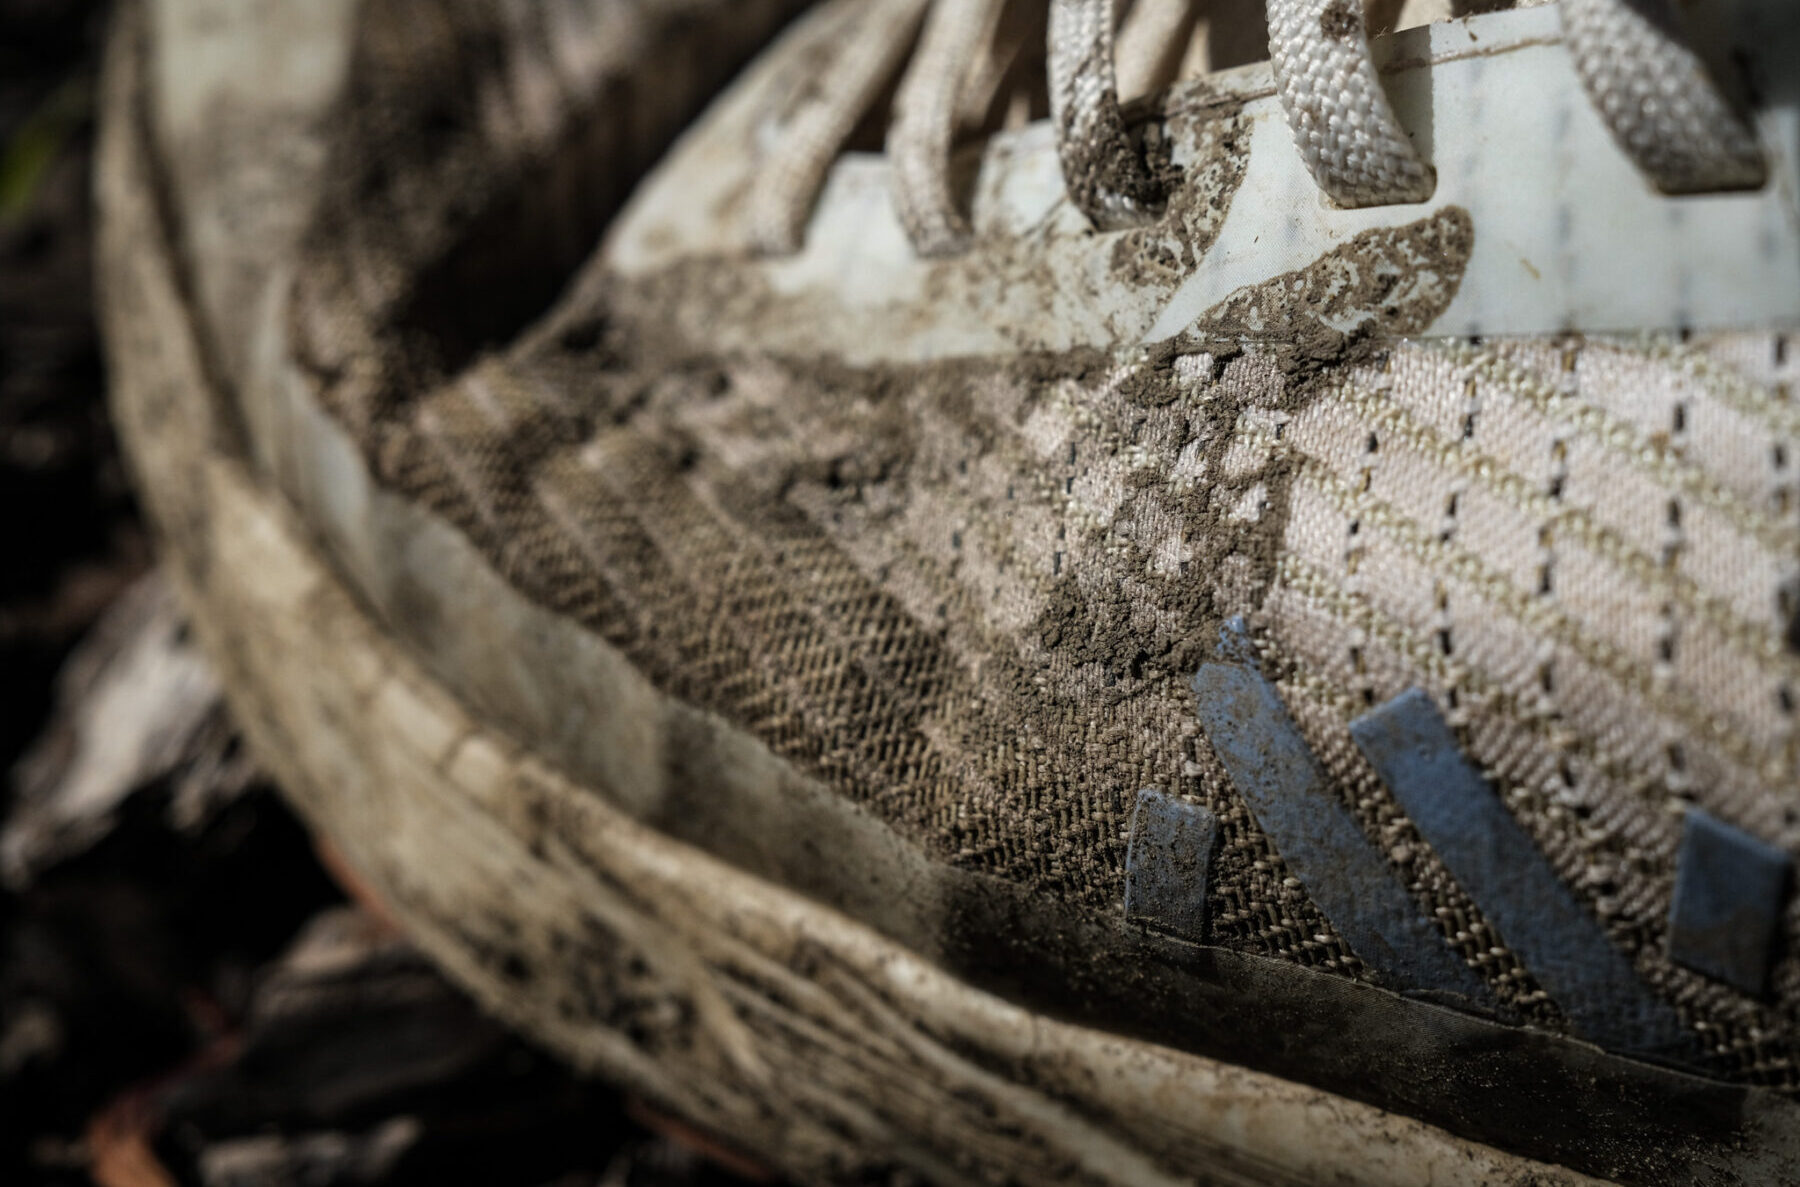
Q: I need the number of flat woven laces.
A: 5